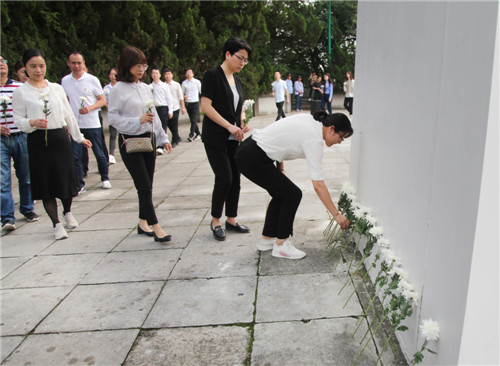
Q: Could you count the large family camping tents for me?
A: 0